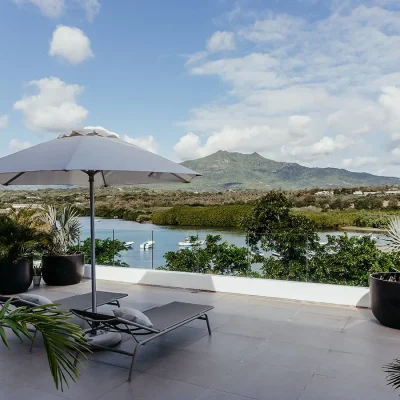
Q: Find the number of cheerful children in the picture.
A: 0